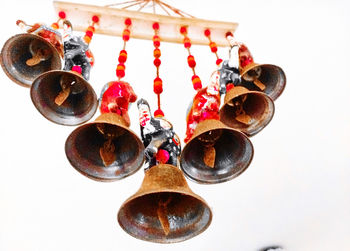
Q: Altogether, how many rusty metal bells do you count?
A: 7